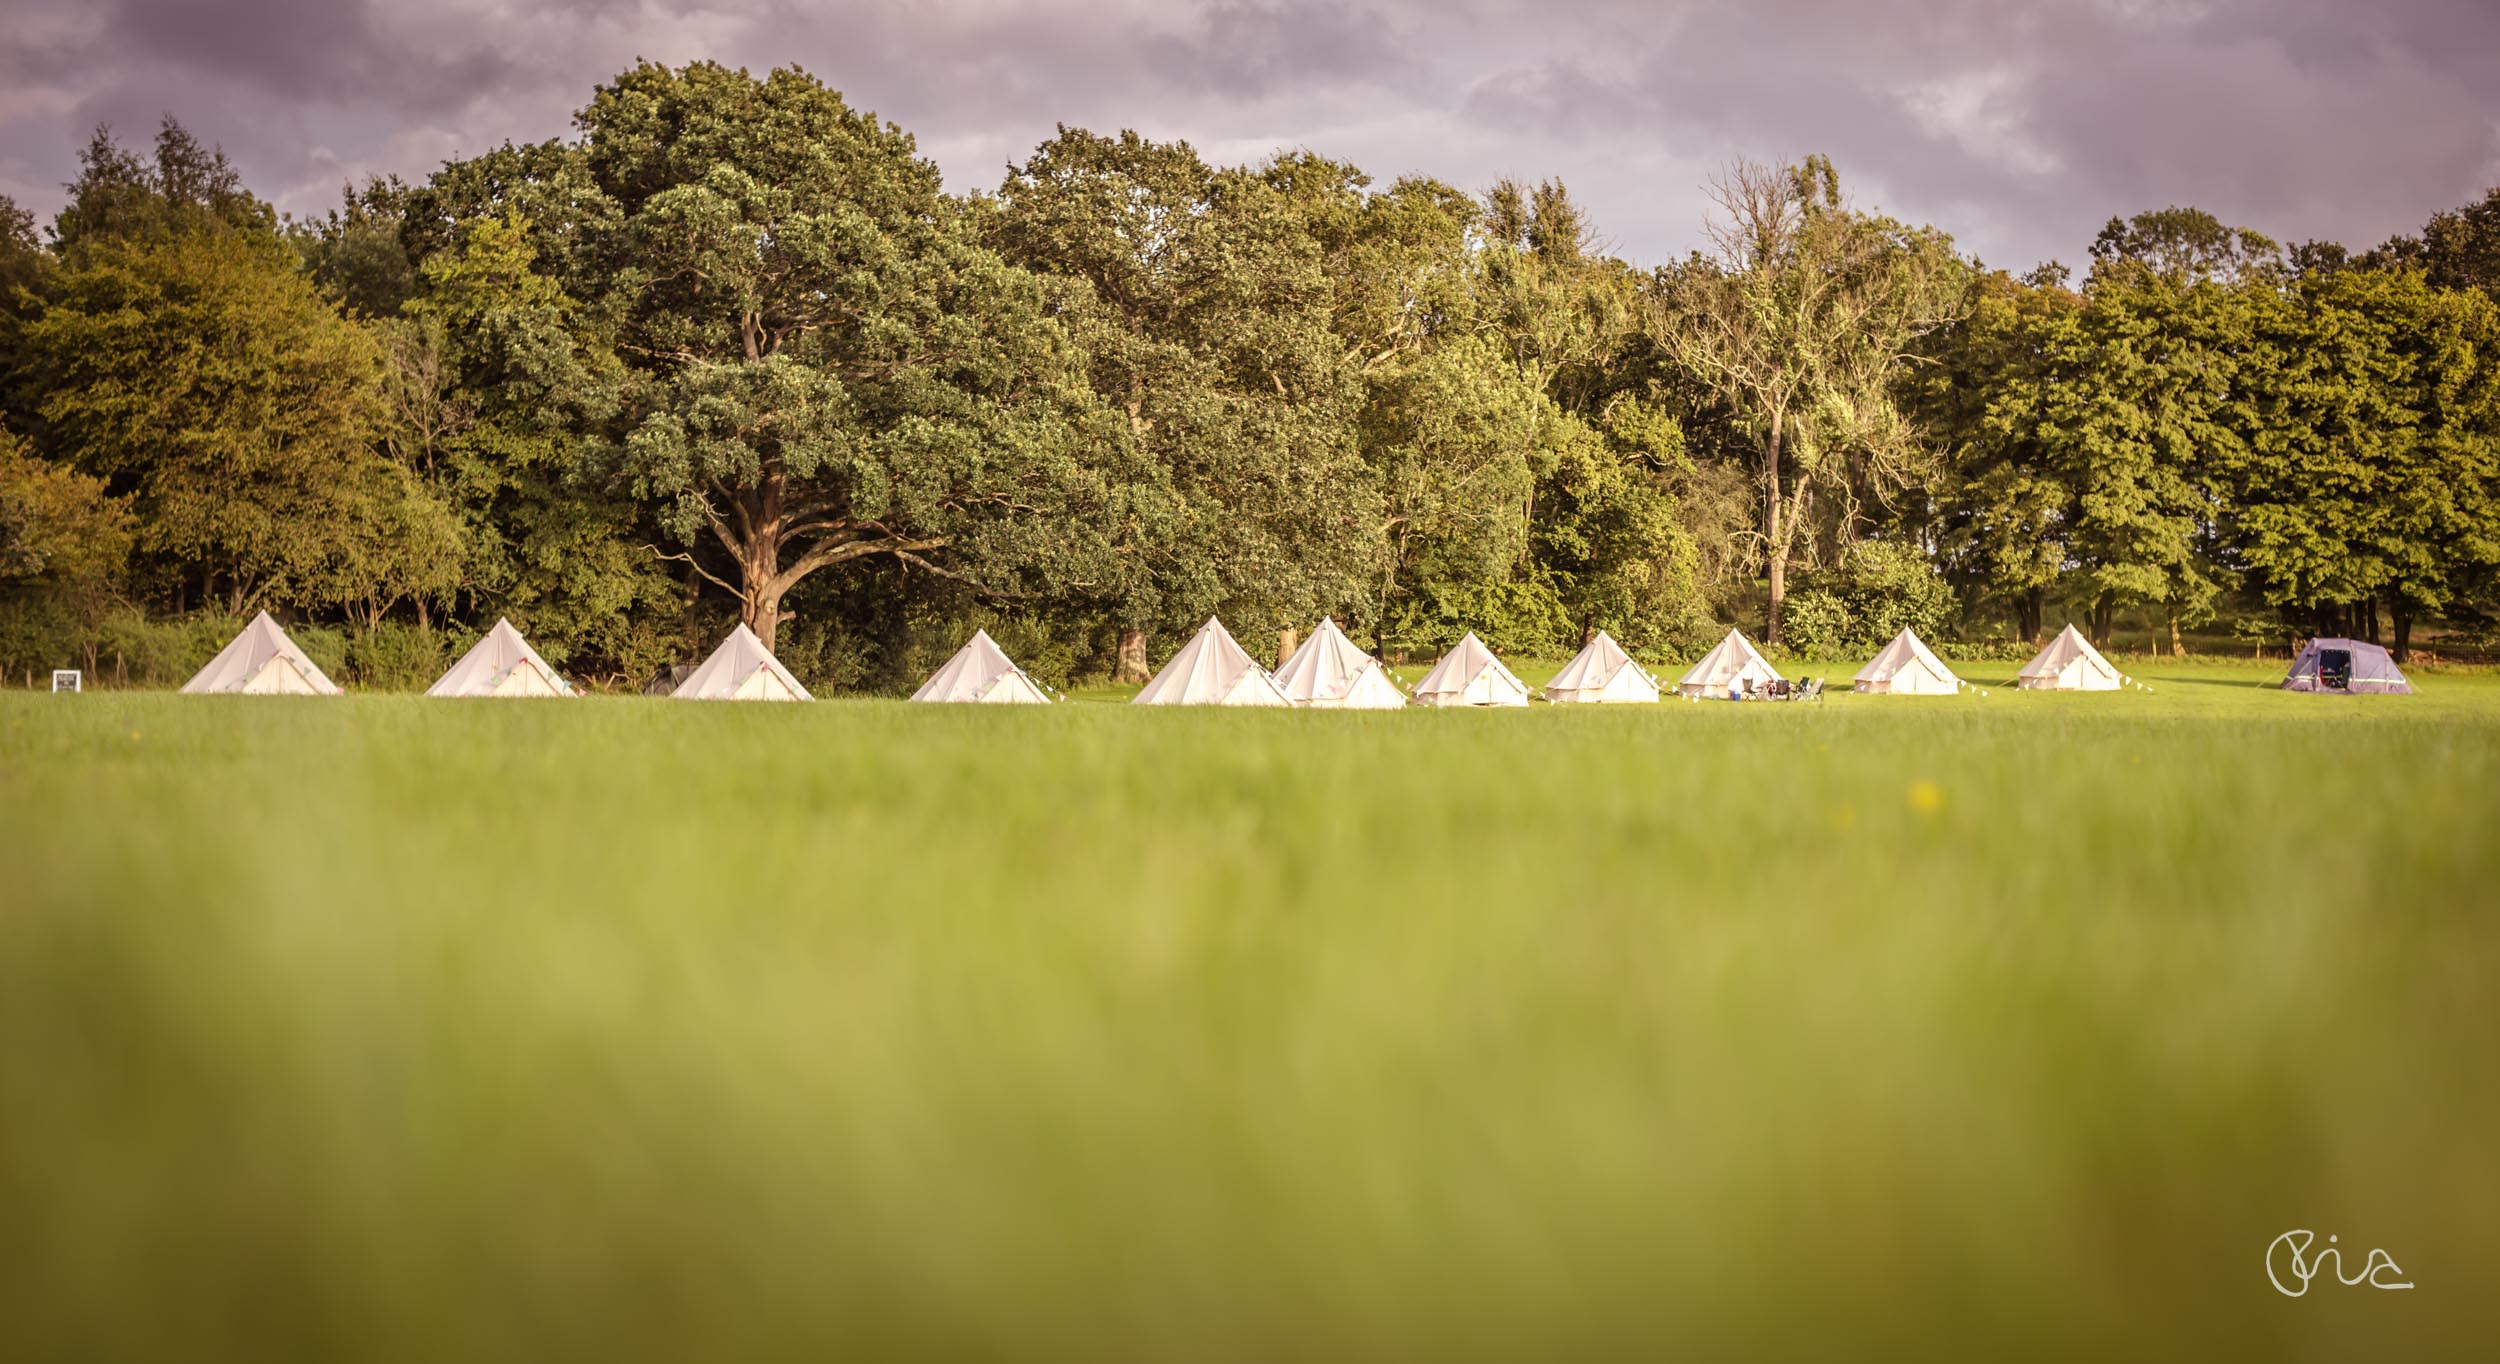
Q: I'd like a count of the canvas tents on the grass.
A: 11